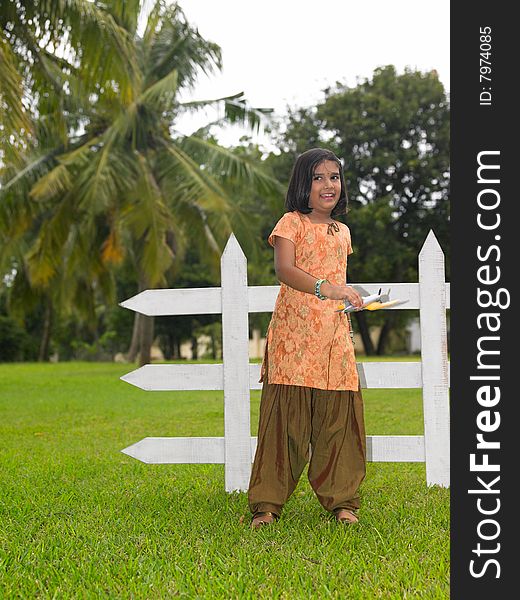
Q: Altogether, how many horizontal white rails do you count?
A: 3